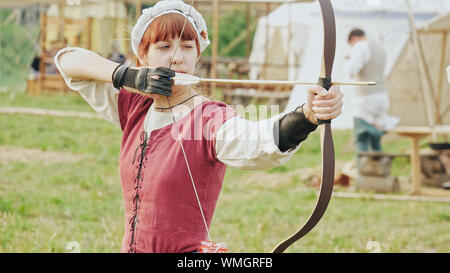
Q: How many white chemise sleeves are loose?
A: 1